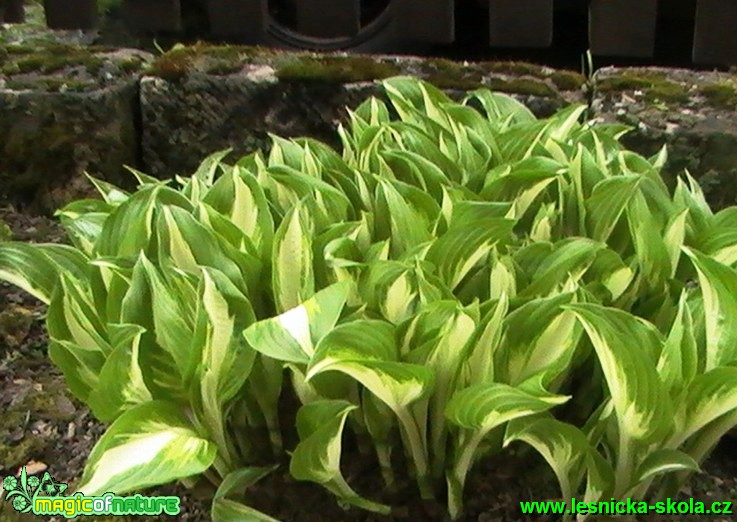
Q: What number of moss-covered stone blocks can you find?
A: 3